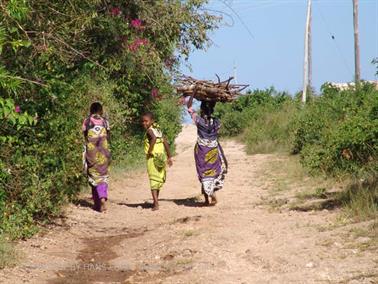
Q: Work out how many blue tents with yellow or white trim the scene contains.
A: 0